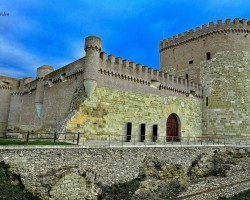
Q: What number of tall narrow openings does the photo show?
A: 3